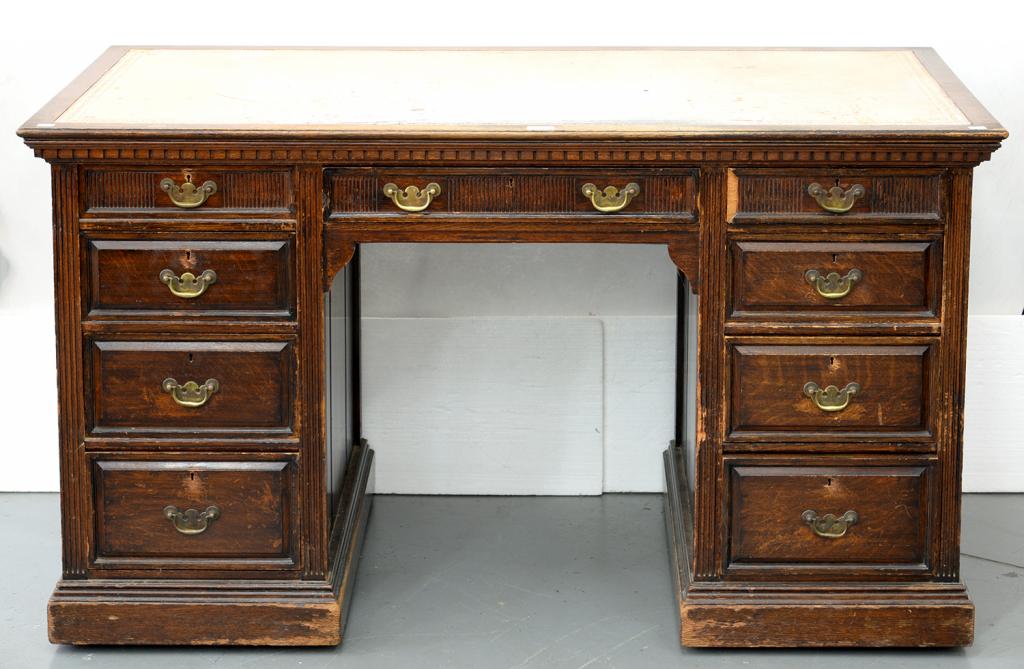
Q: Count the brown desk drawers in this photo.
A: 9